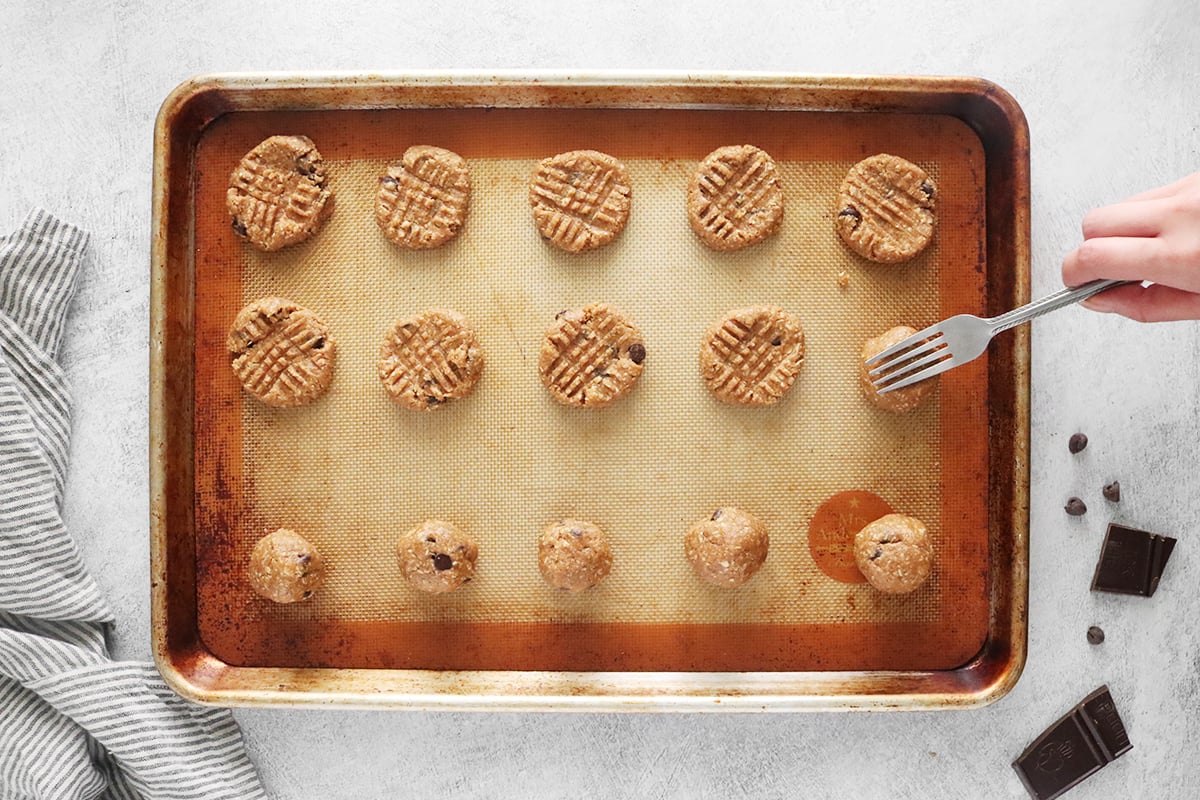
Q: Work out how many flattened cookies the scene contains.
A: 9